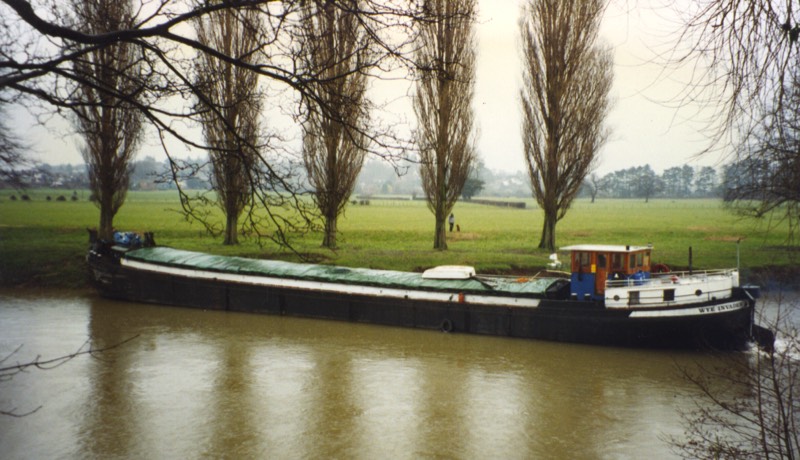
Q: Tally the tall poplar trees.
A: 5